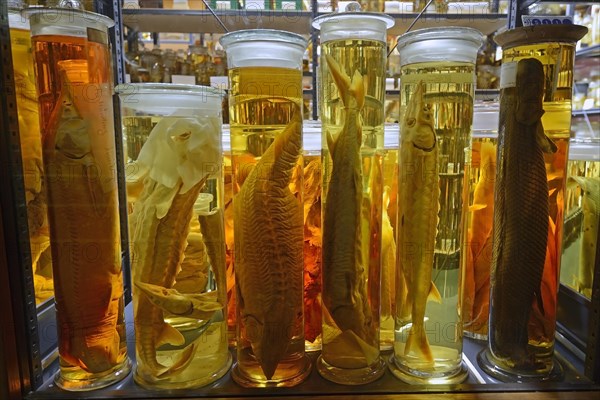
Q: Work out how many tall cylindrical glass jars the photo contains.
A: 6